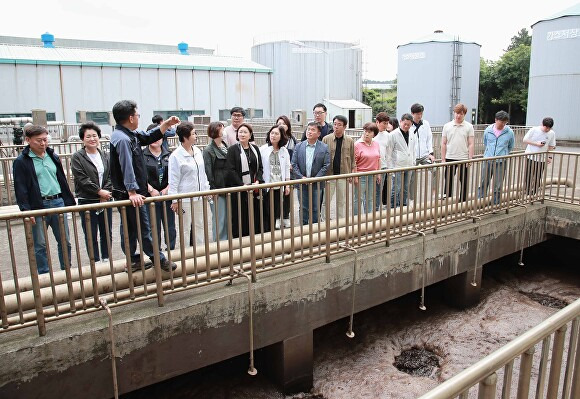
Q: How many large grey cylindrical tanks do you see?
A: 3